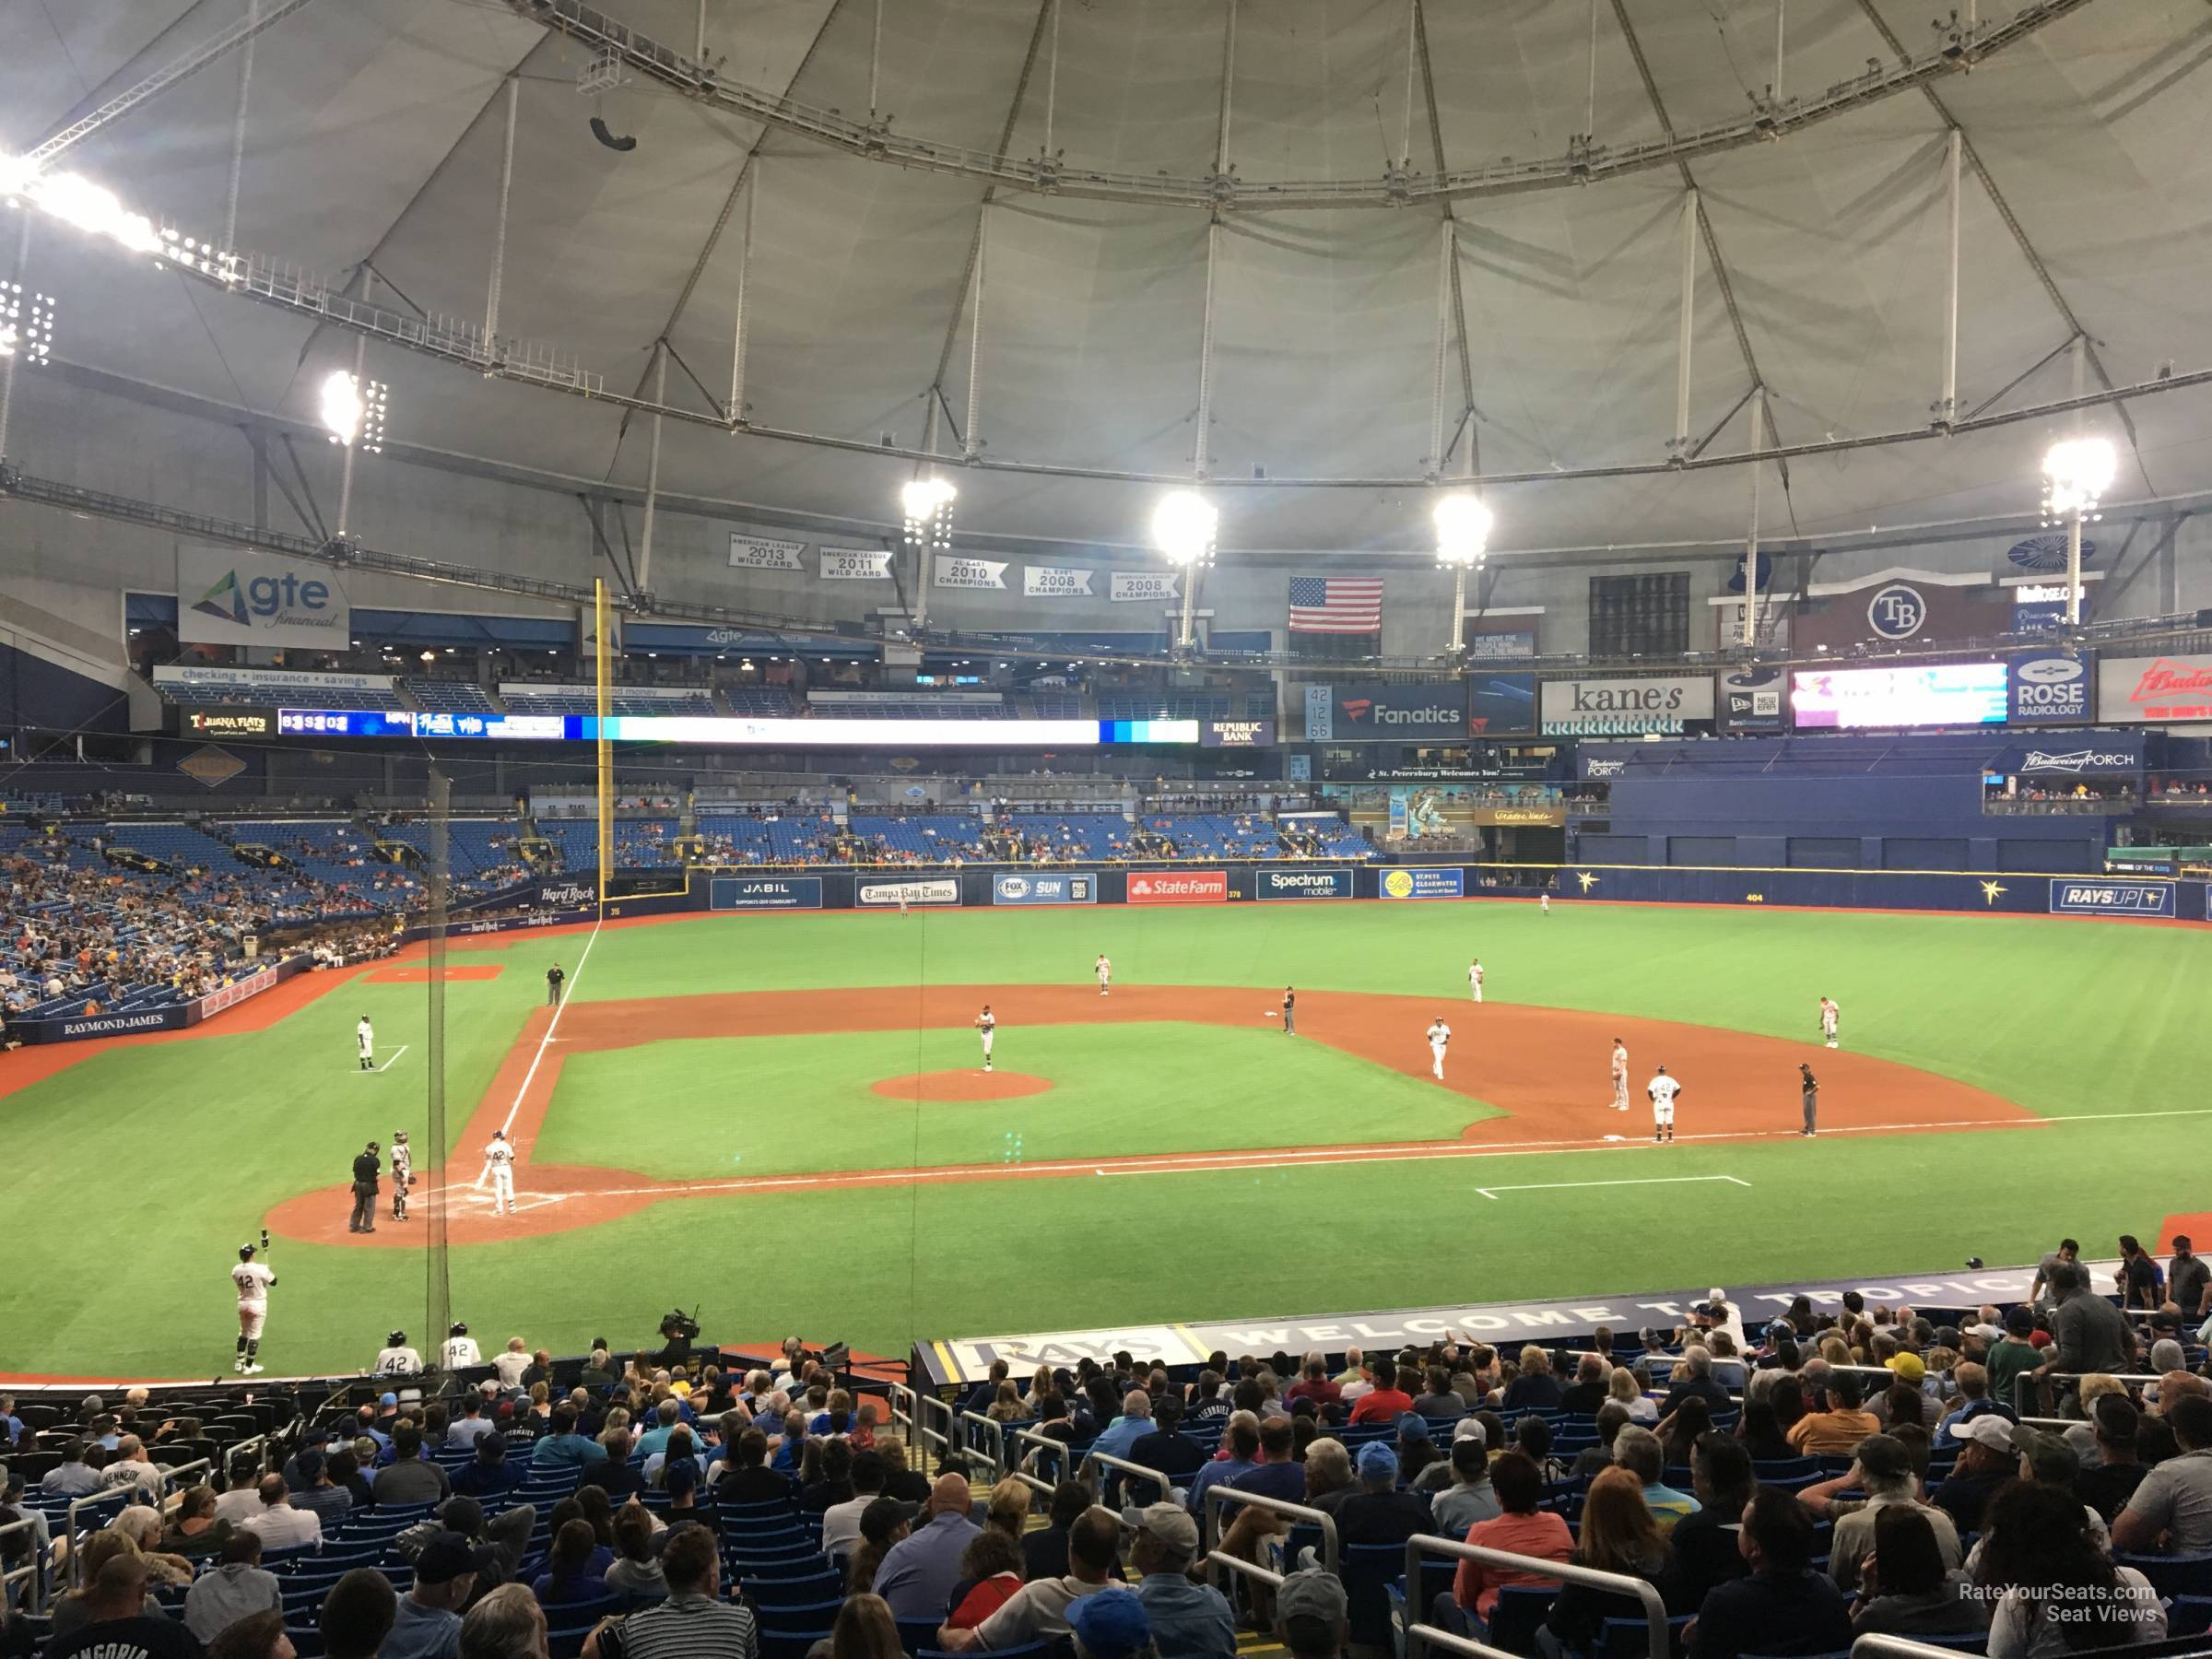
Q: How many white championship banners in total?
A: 5